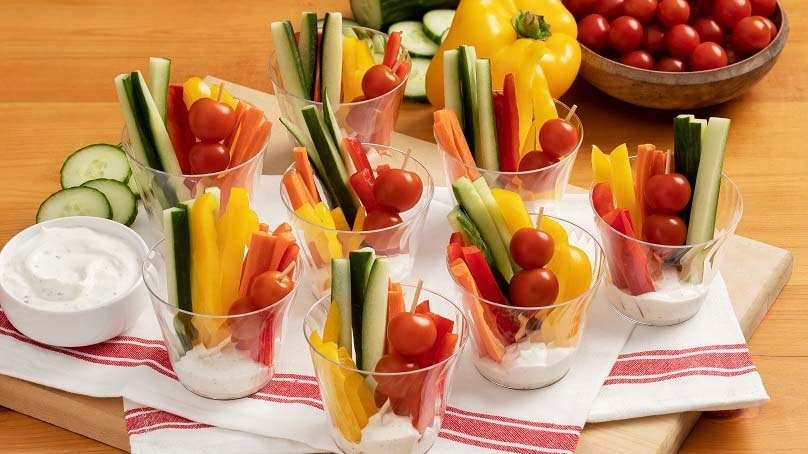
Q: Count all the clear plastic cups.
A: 8